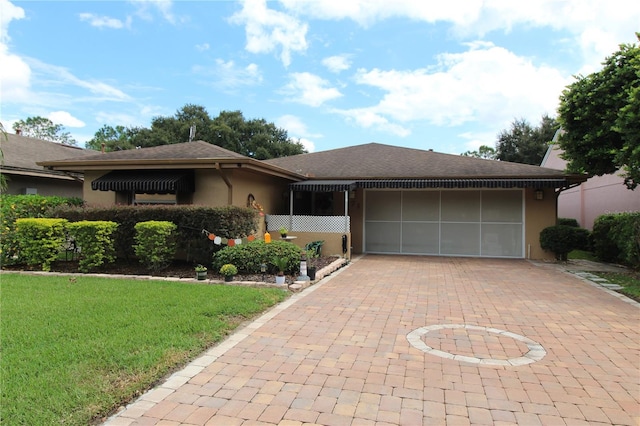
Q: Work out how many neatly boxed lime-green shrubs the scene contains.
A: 3